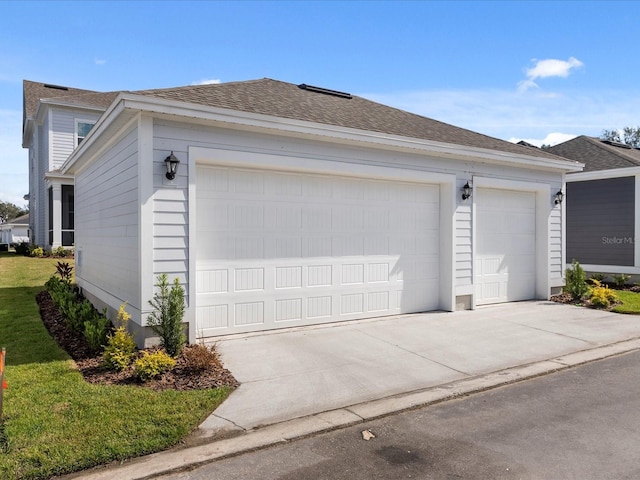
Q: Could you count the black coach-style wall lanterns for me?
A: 3